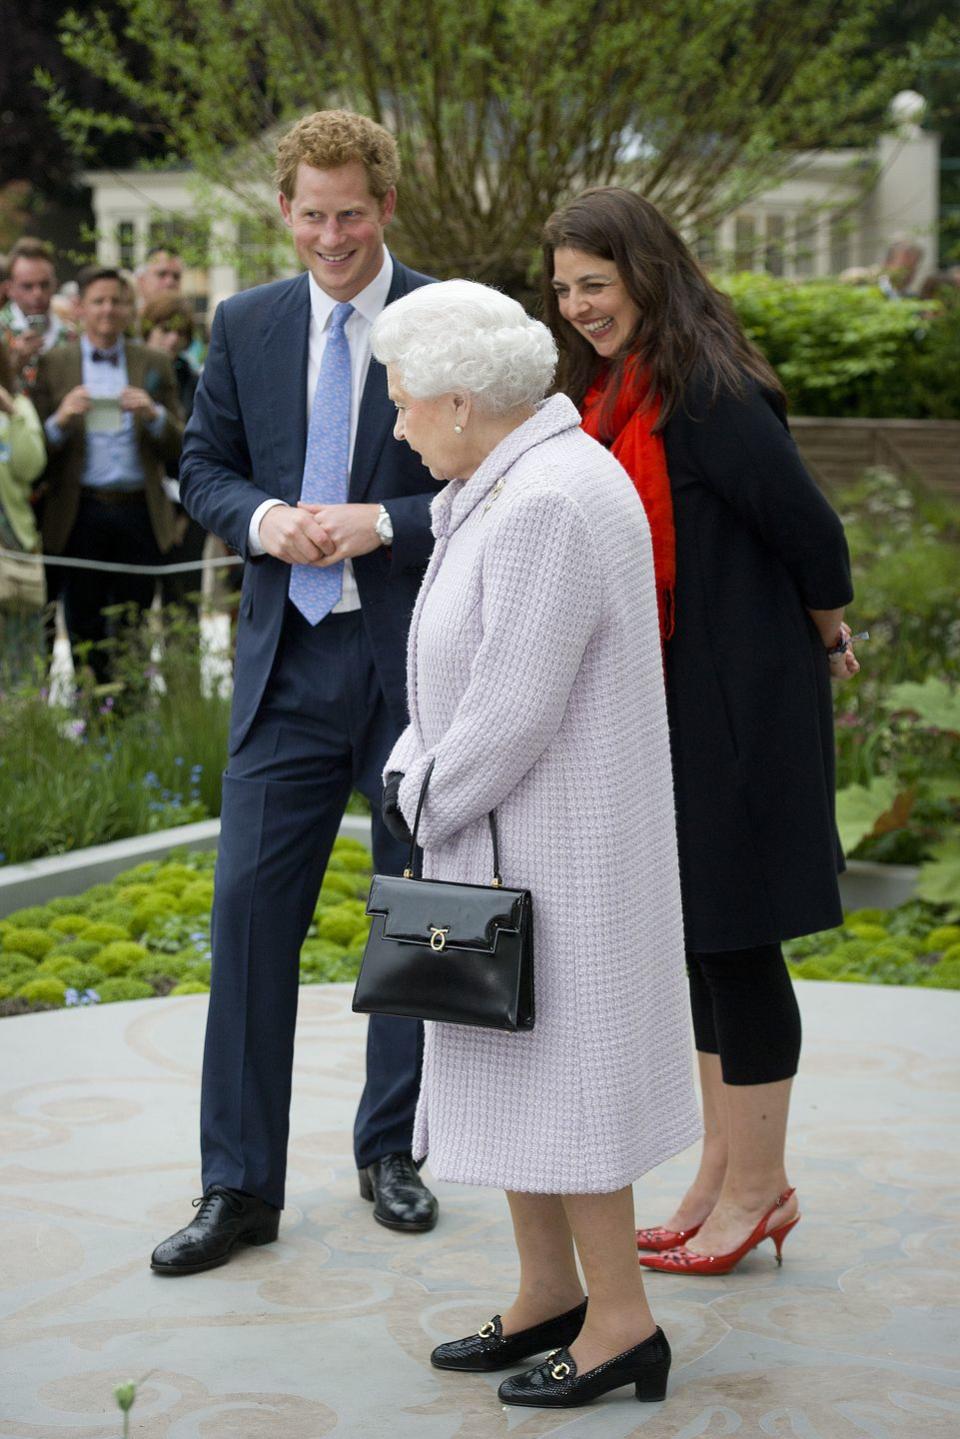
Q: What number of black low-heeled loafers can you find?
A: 2